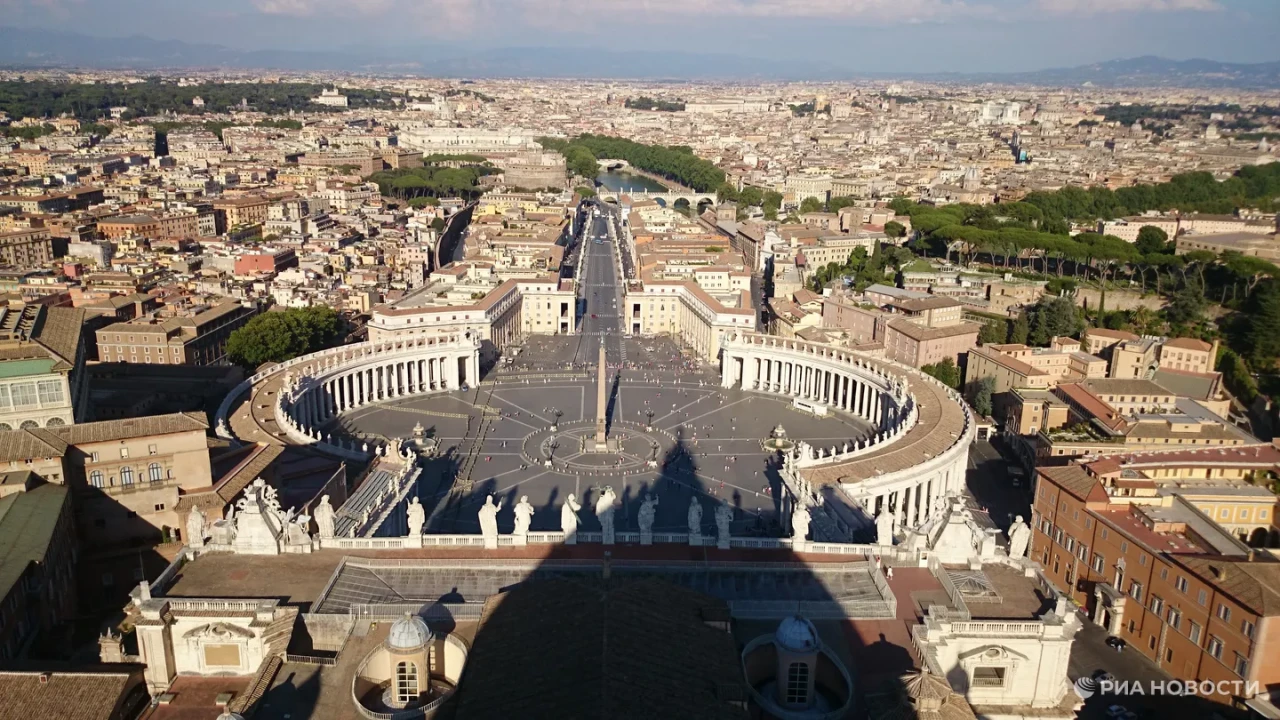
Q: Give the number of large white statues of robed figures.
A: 13